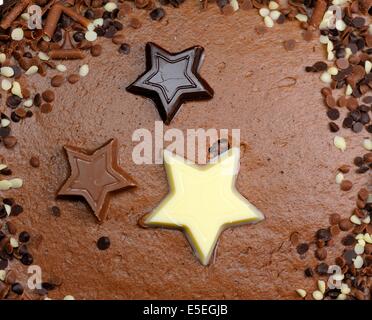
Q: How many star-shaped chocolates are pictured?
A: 3